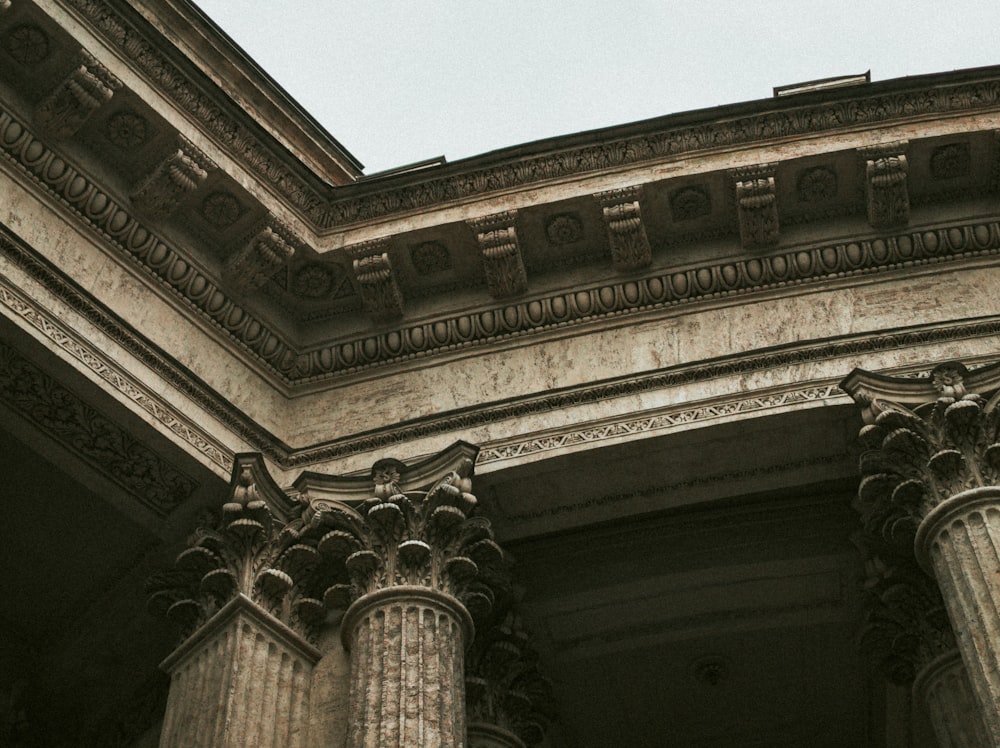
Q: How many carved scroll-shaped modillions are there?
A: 8